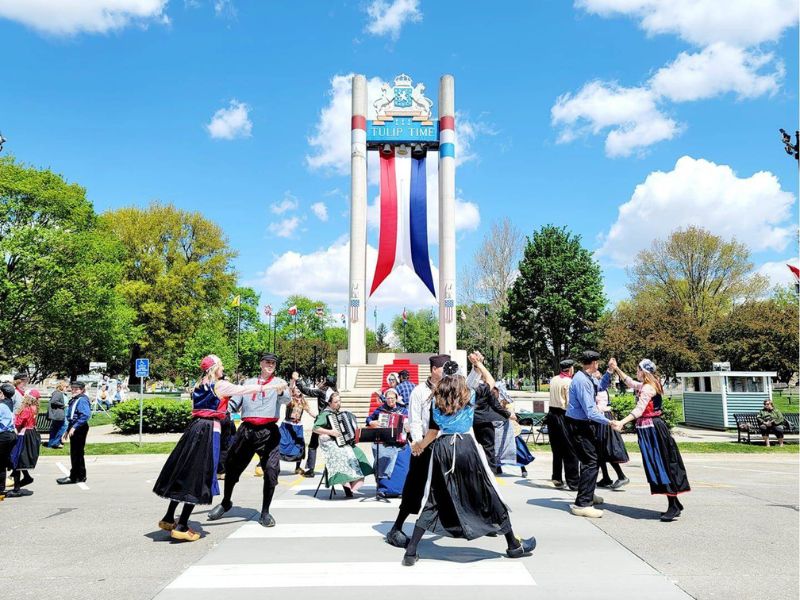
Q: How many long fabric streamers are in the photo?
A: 3